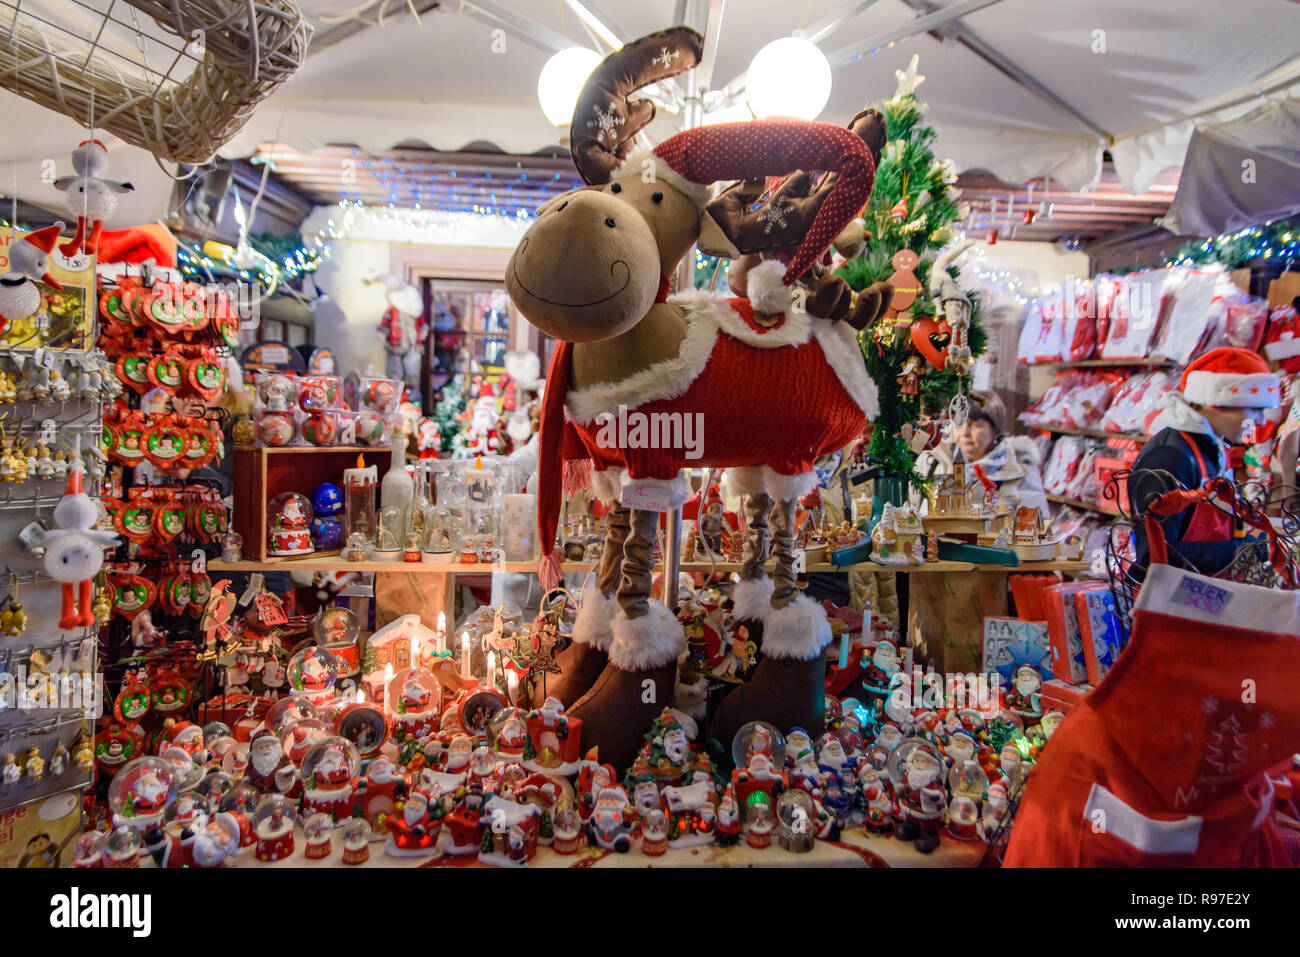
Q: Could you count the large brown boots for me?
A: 4